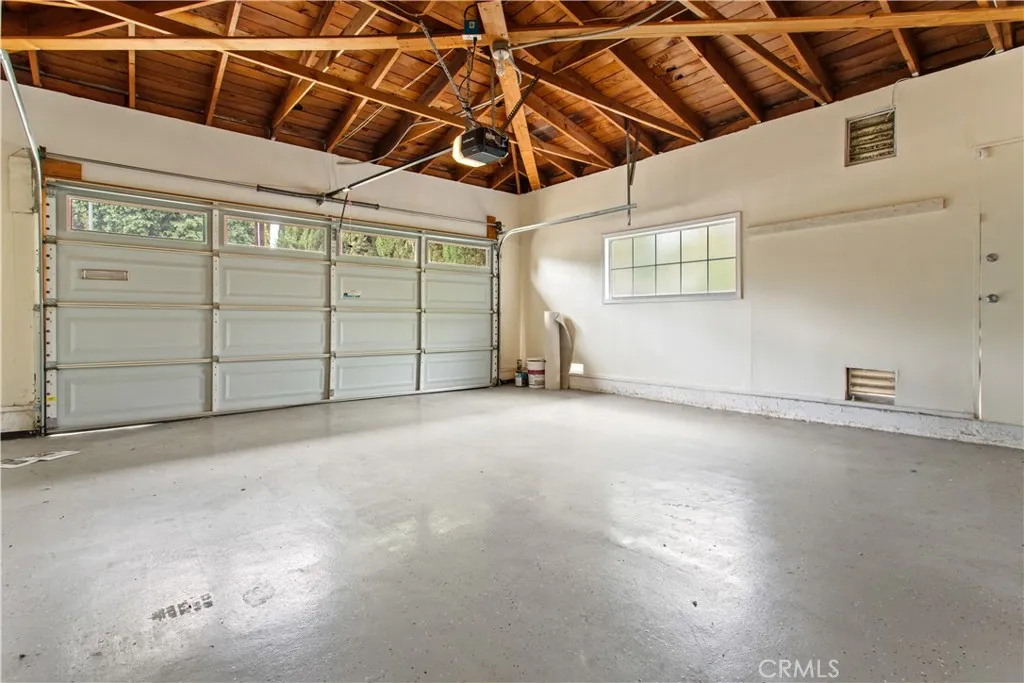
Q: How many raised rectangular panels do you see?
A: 12